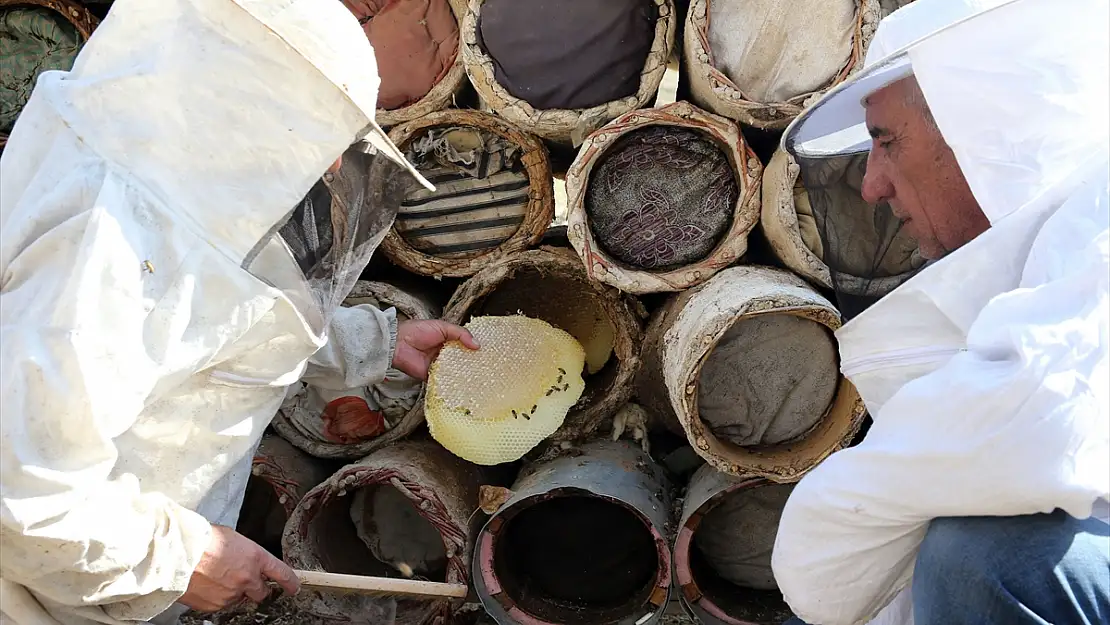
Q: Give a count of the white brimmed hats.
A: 2